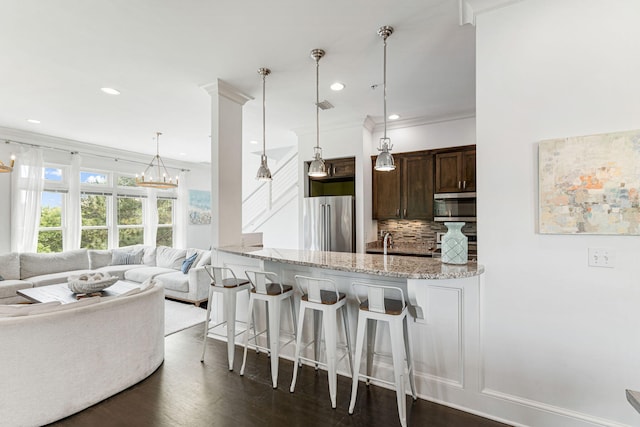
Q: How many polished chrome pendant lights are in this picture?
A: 3